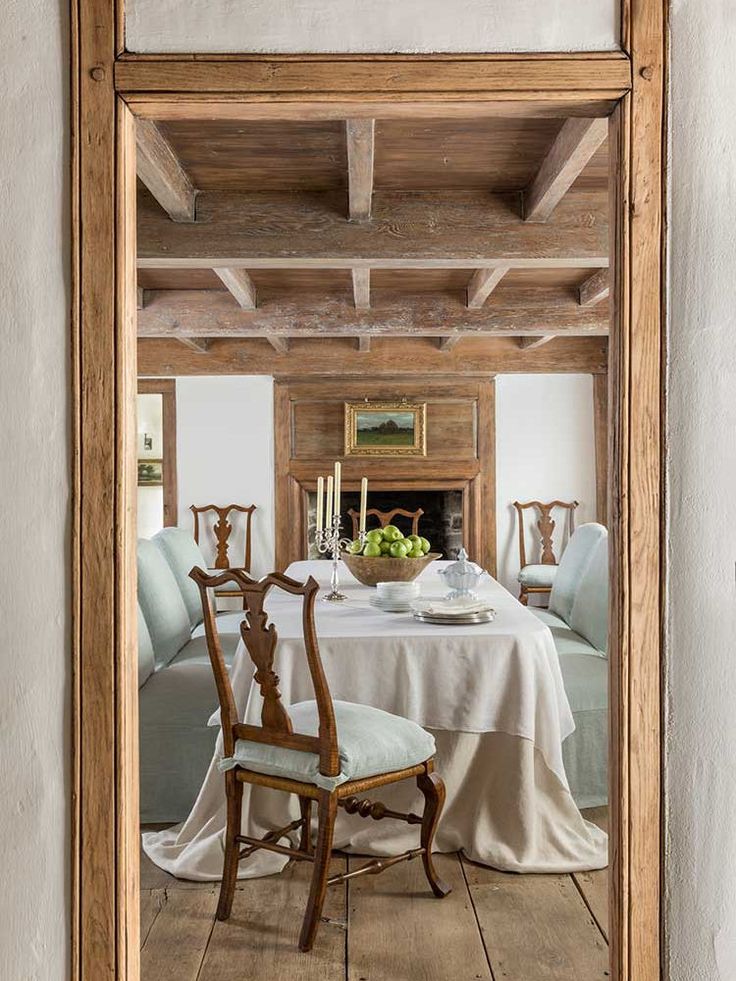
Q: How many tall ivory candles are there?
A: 4